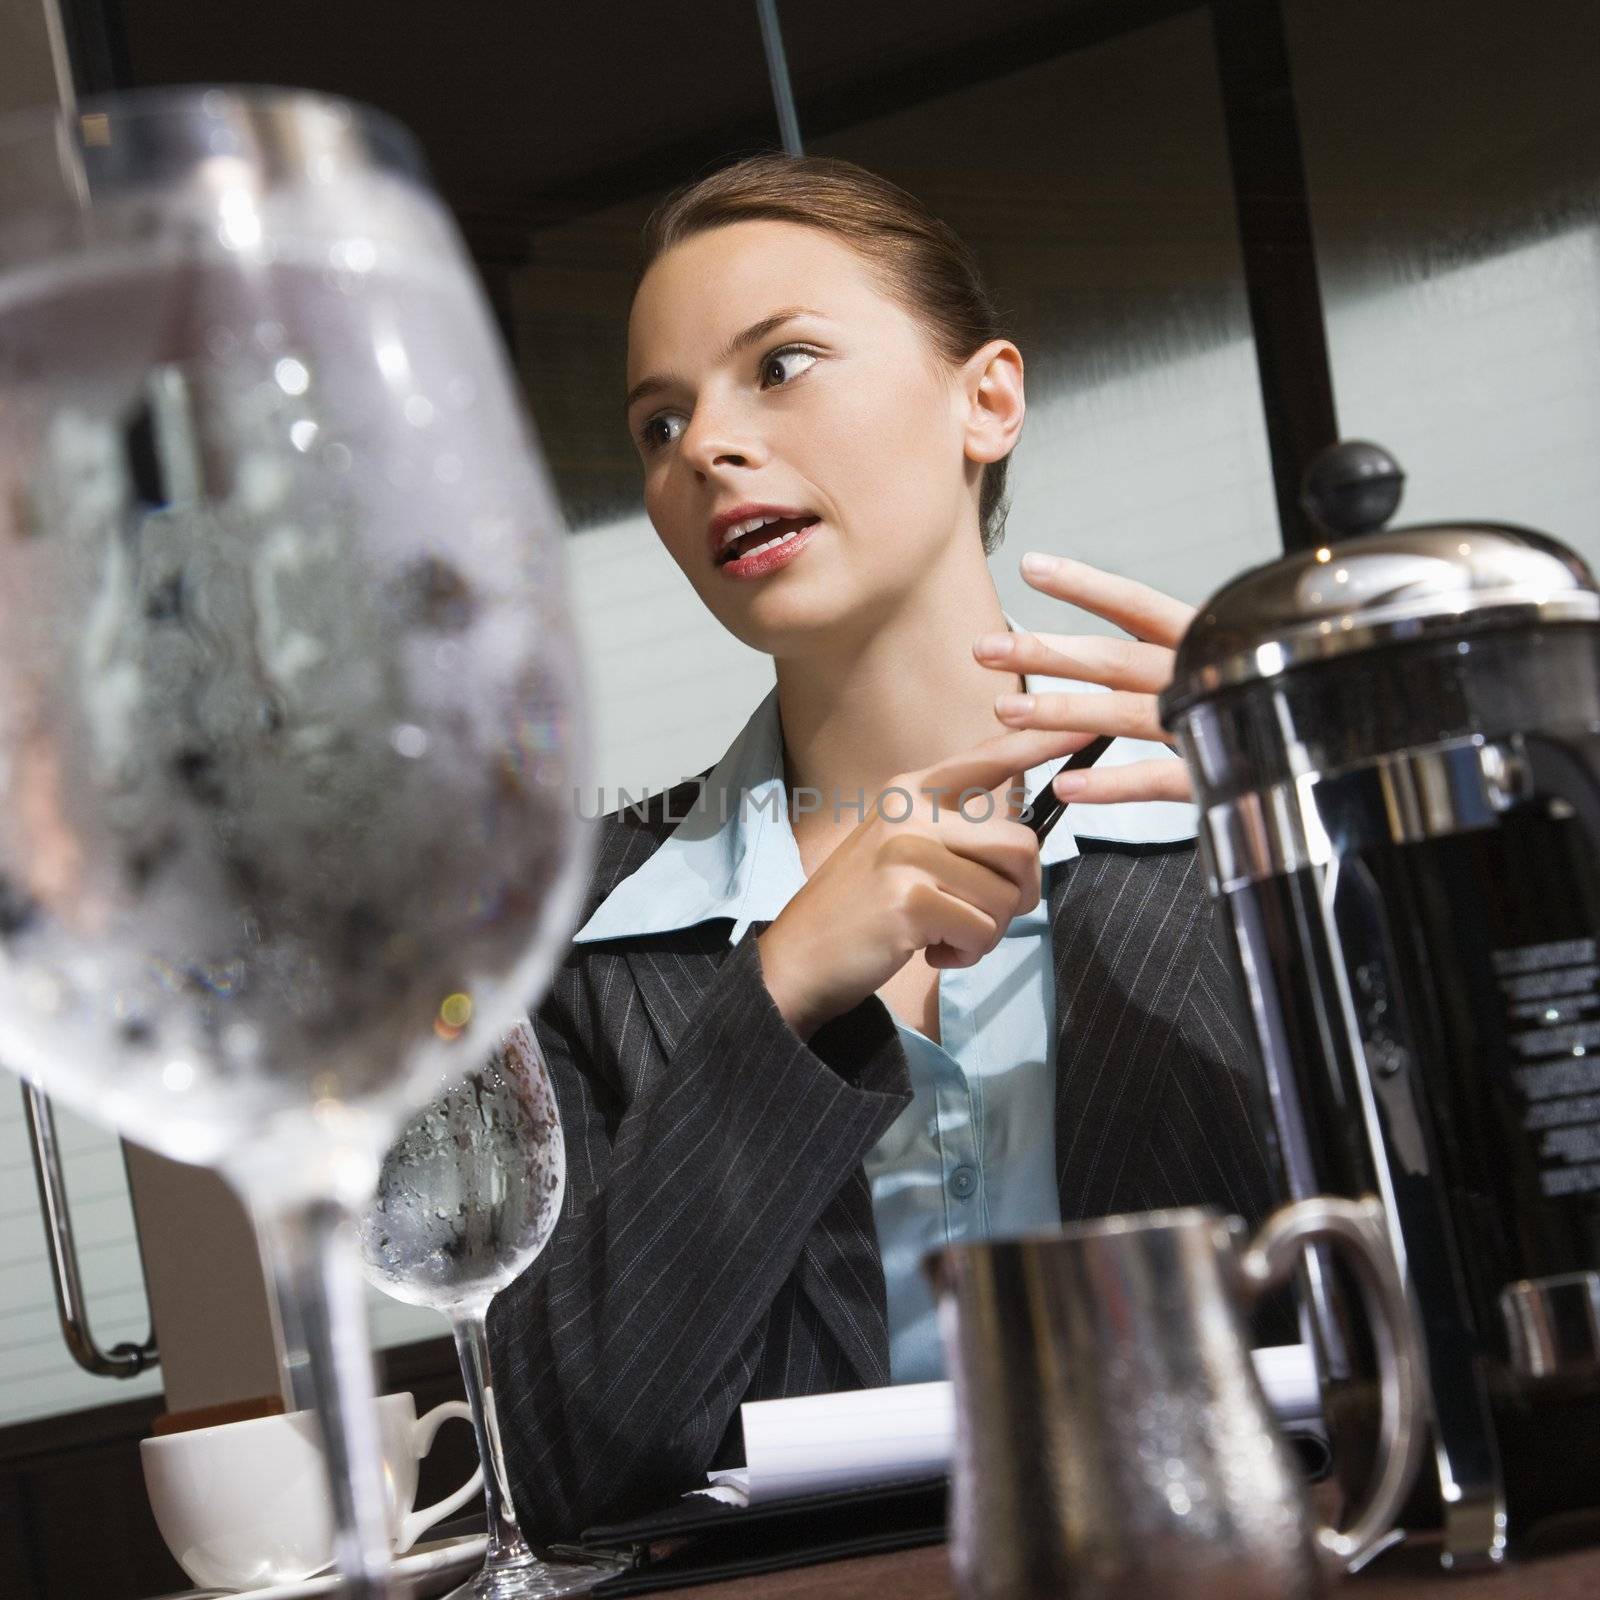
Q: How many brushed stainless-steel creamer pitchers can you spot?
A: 1